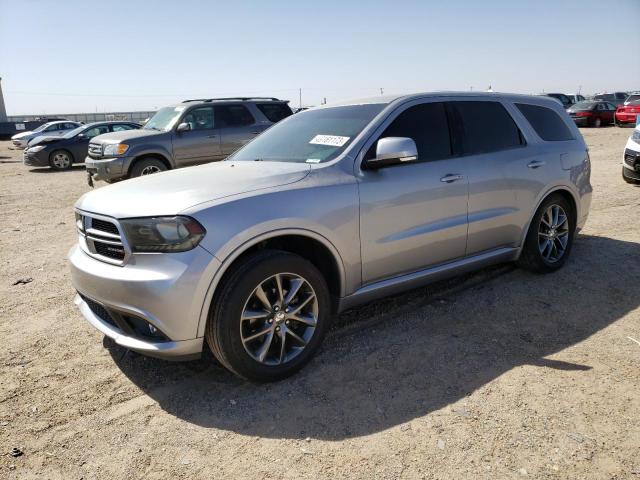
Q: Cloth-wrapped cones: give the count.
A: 0